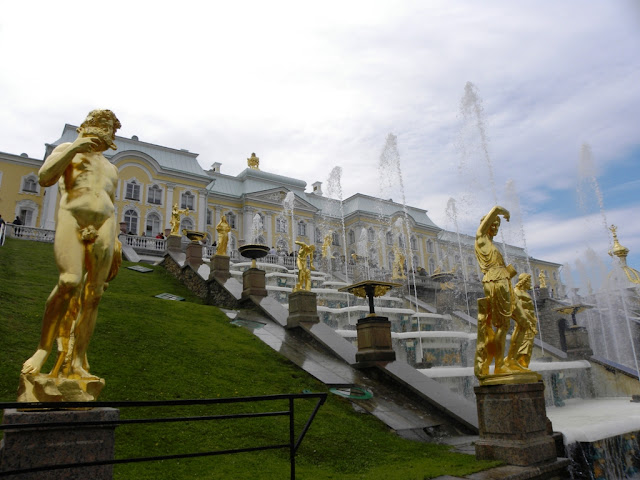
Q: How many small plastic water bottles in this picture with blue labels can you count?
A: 0